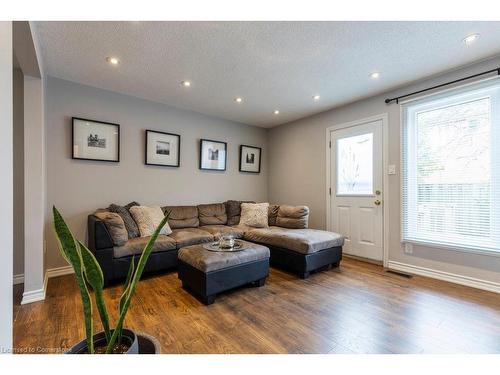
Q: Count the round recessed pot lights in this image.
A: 7